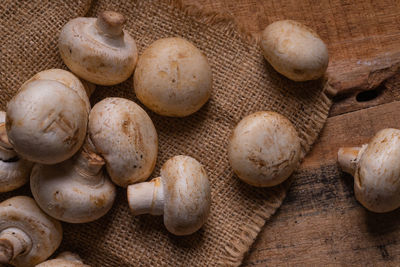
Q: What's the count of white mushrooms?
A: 13